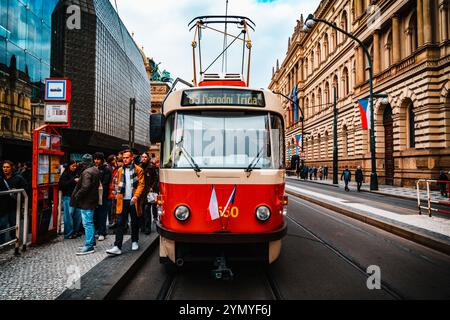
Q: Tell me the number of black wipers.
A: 2